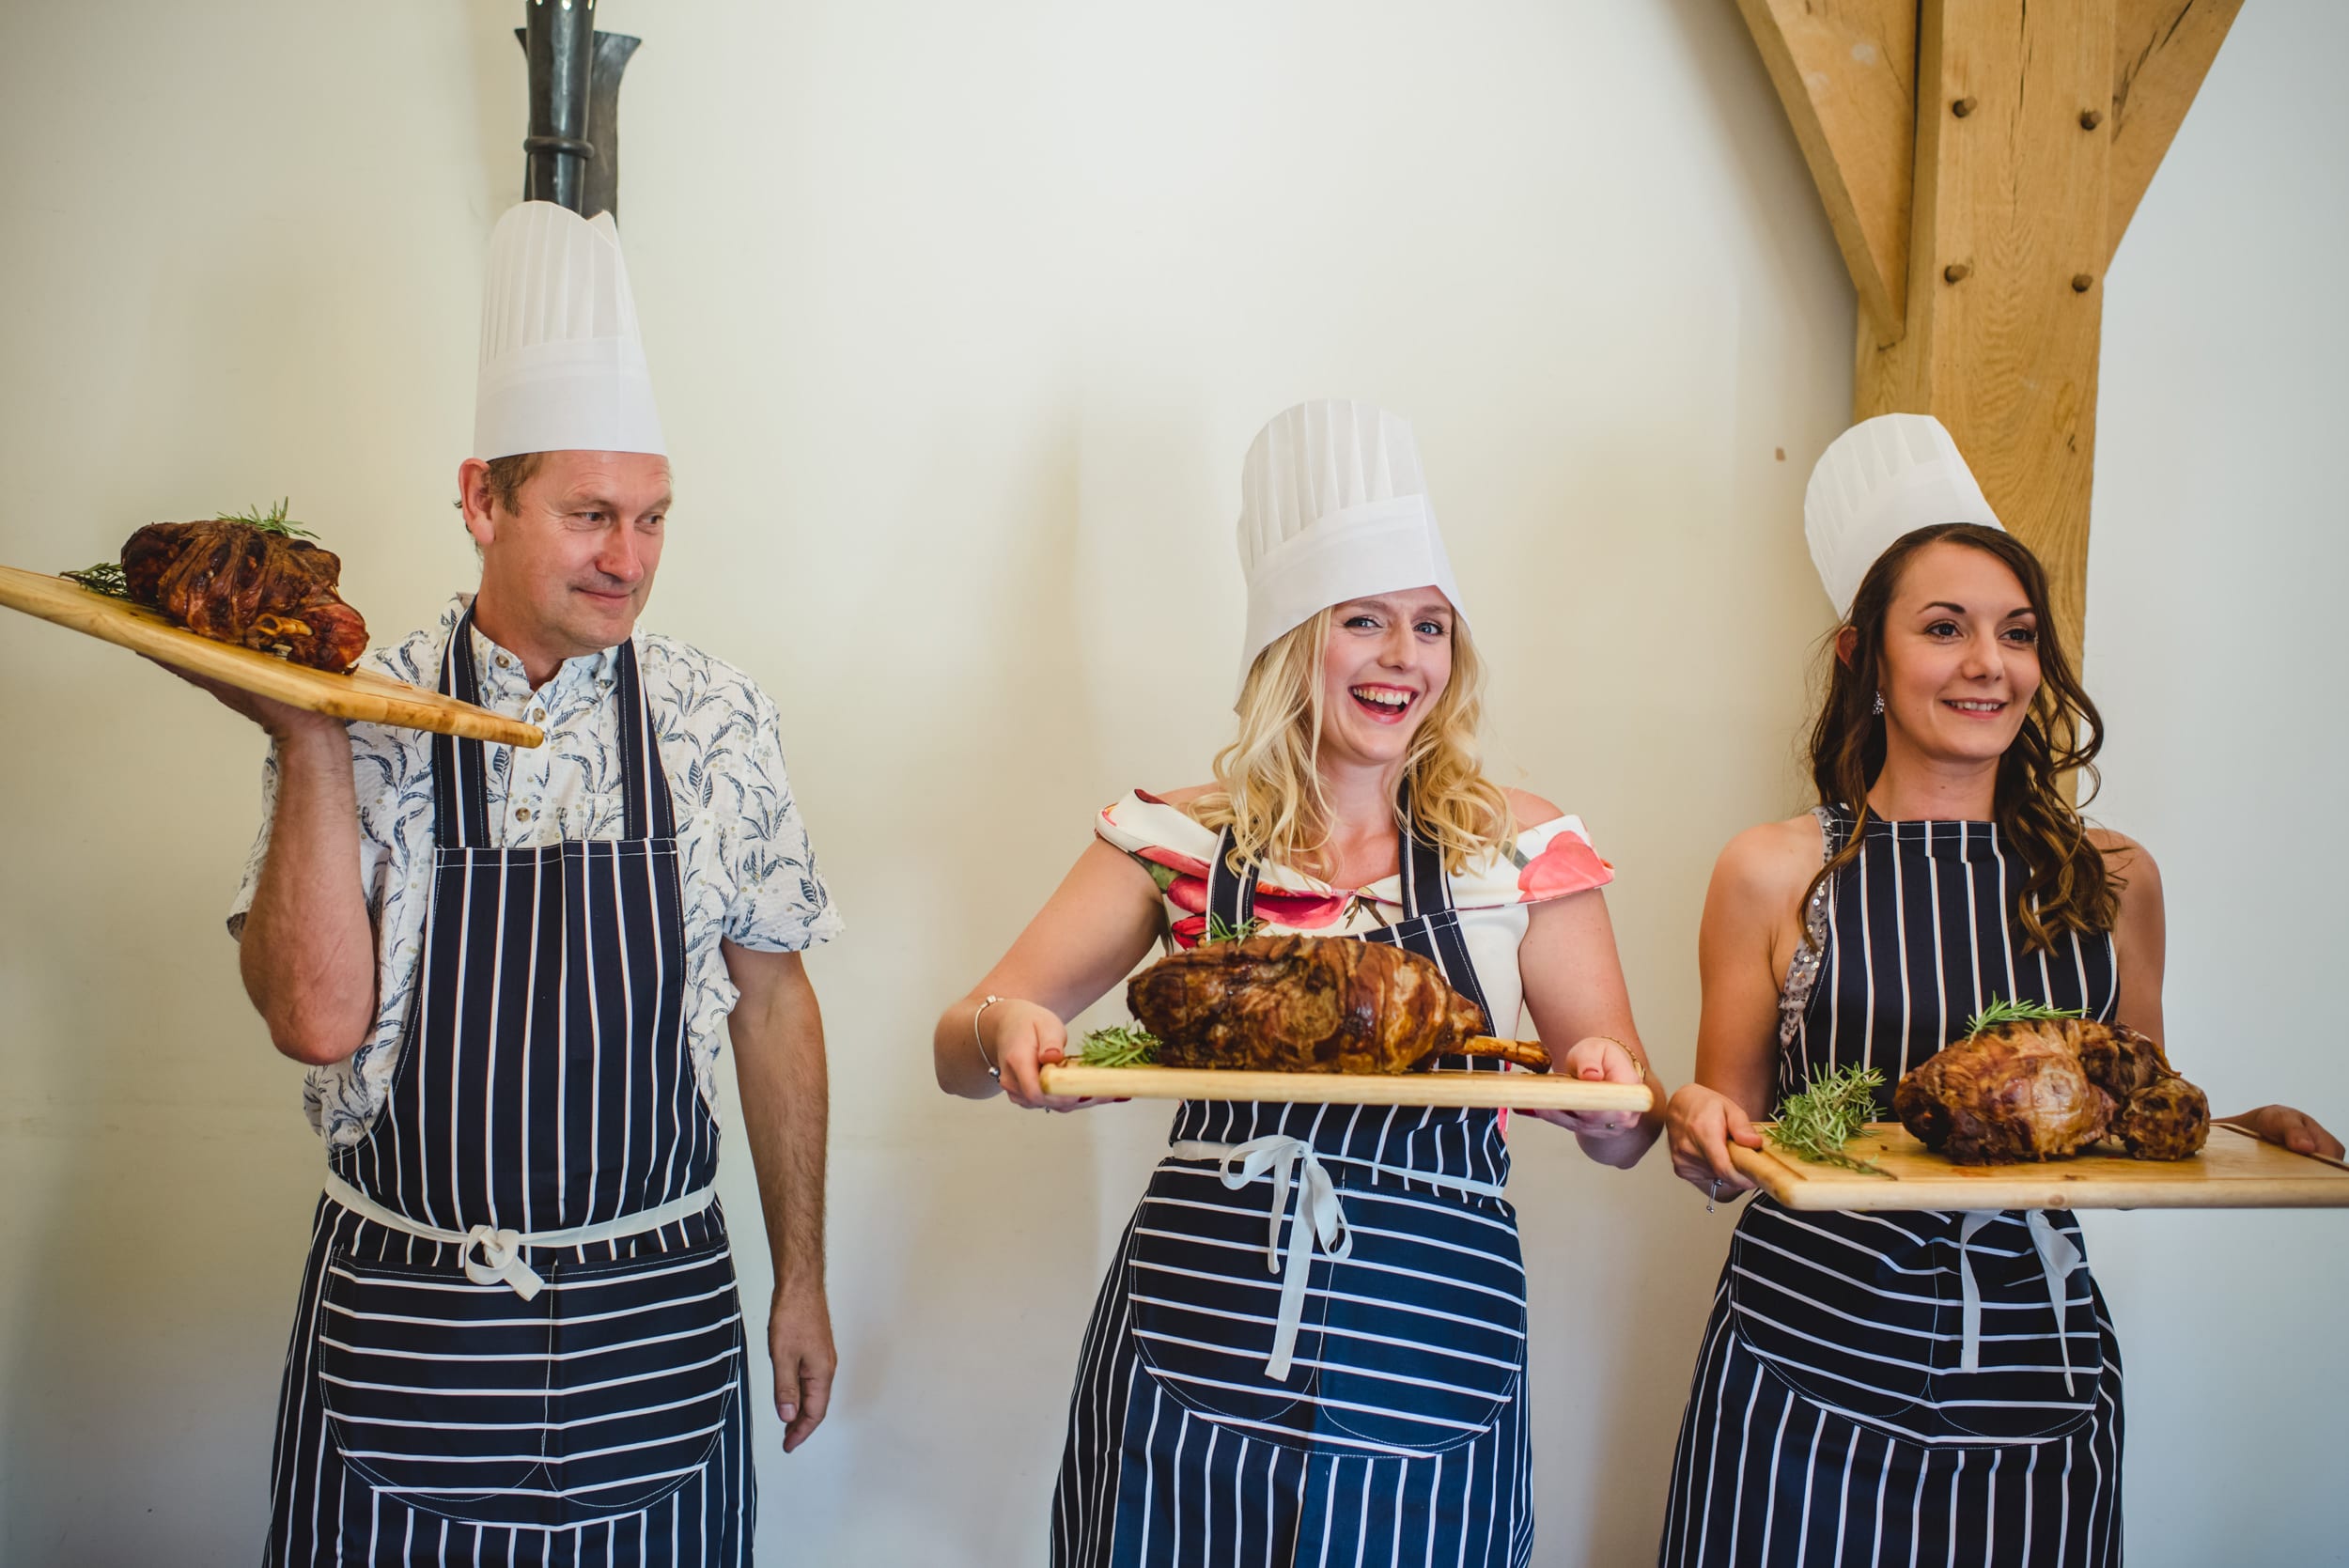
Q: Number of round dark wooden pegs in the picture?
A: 4